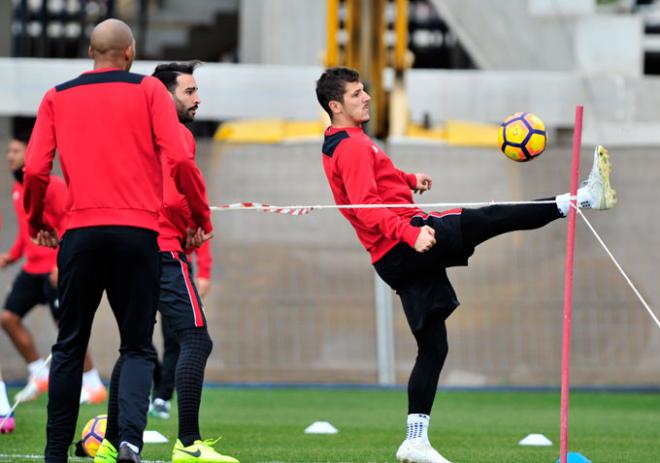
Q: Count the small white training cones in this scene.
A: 3